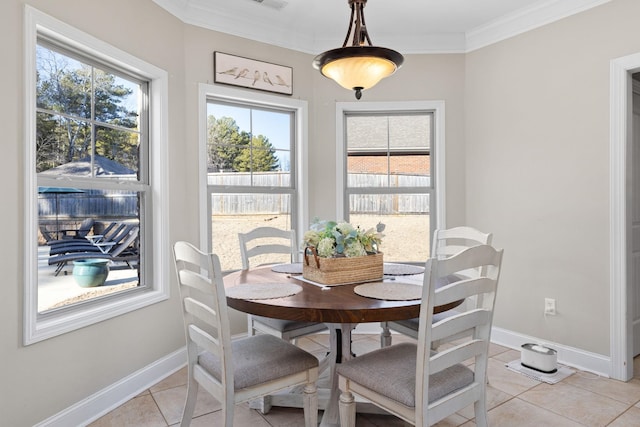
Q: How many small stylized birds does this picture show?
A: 5